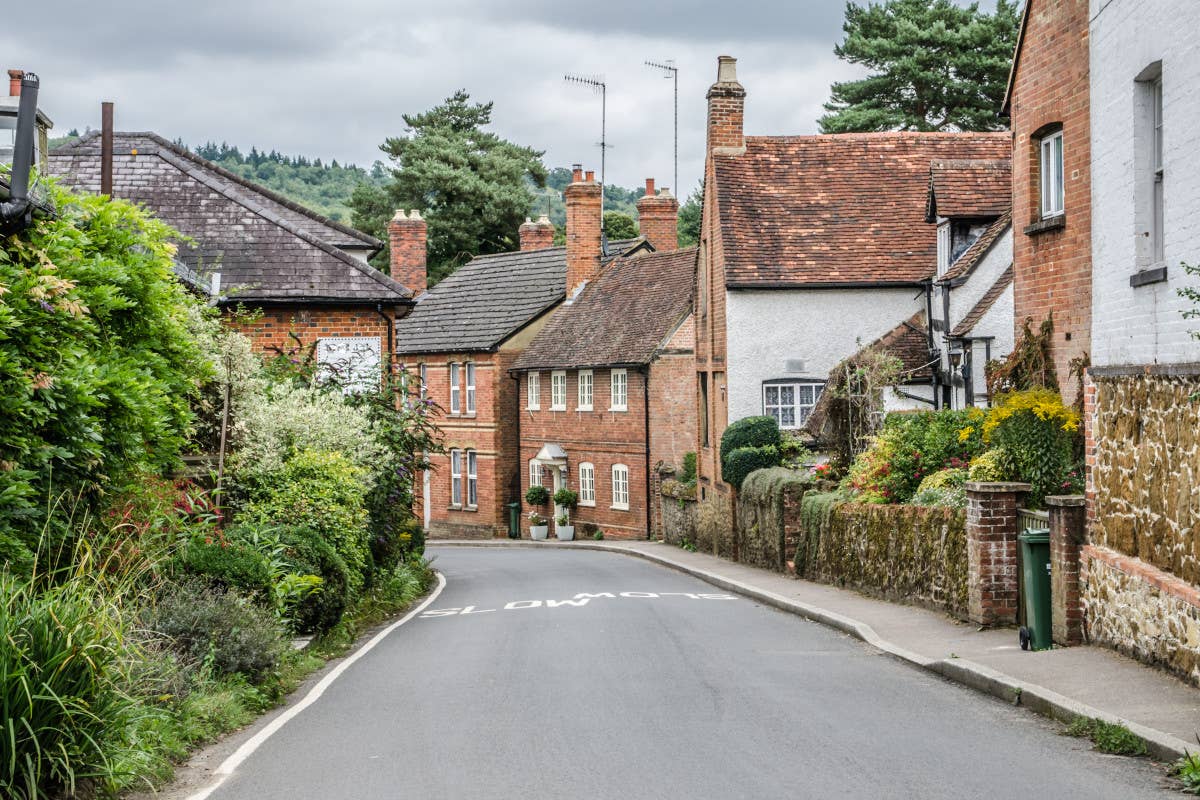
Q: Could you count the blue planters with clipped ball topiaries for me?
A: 0